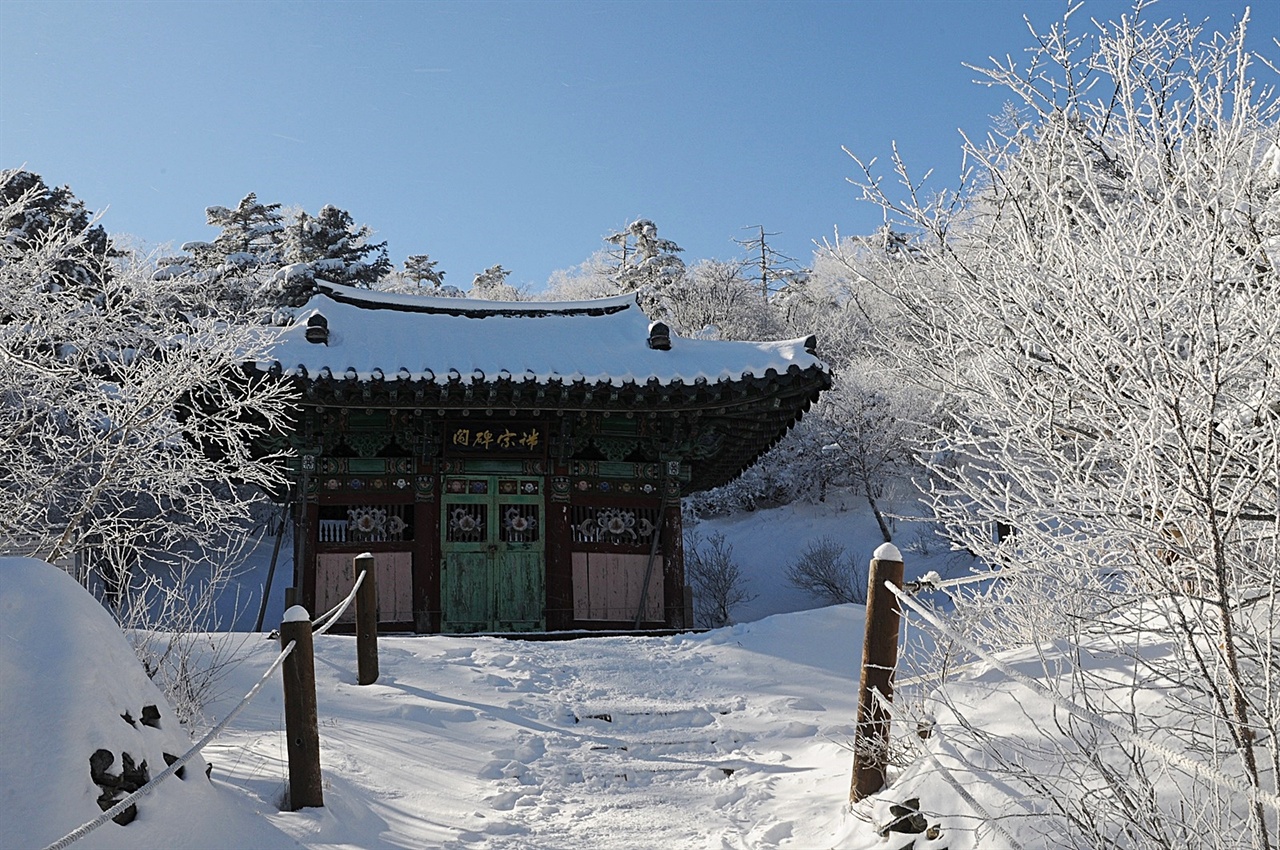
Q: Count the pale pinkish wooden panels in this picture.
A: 2